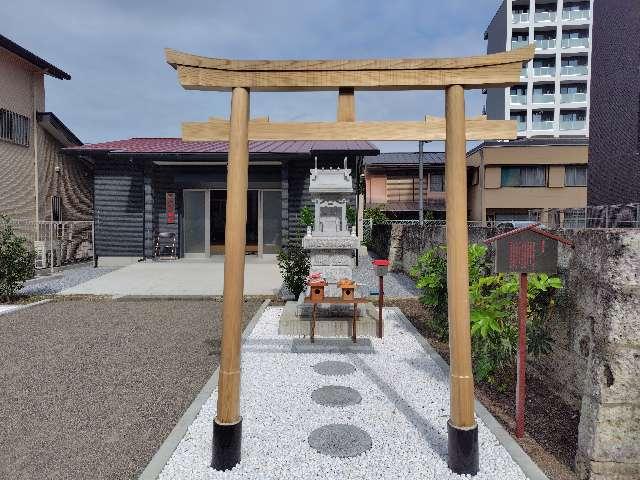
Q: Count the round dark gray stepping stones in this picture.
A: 3